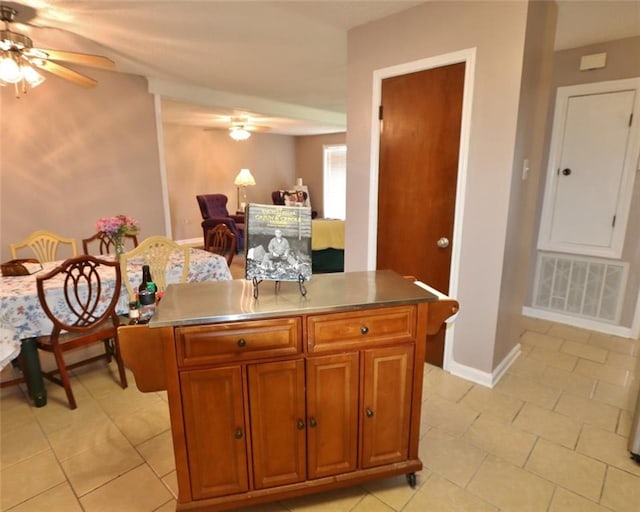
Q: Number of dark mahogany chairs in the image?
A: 3